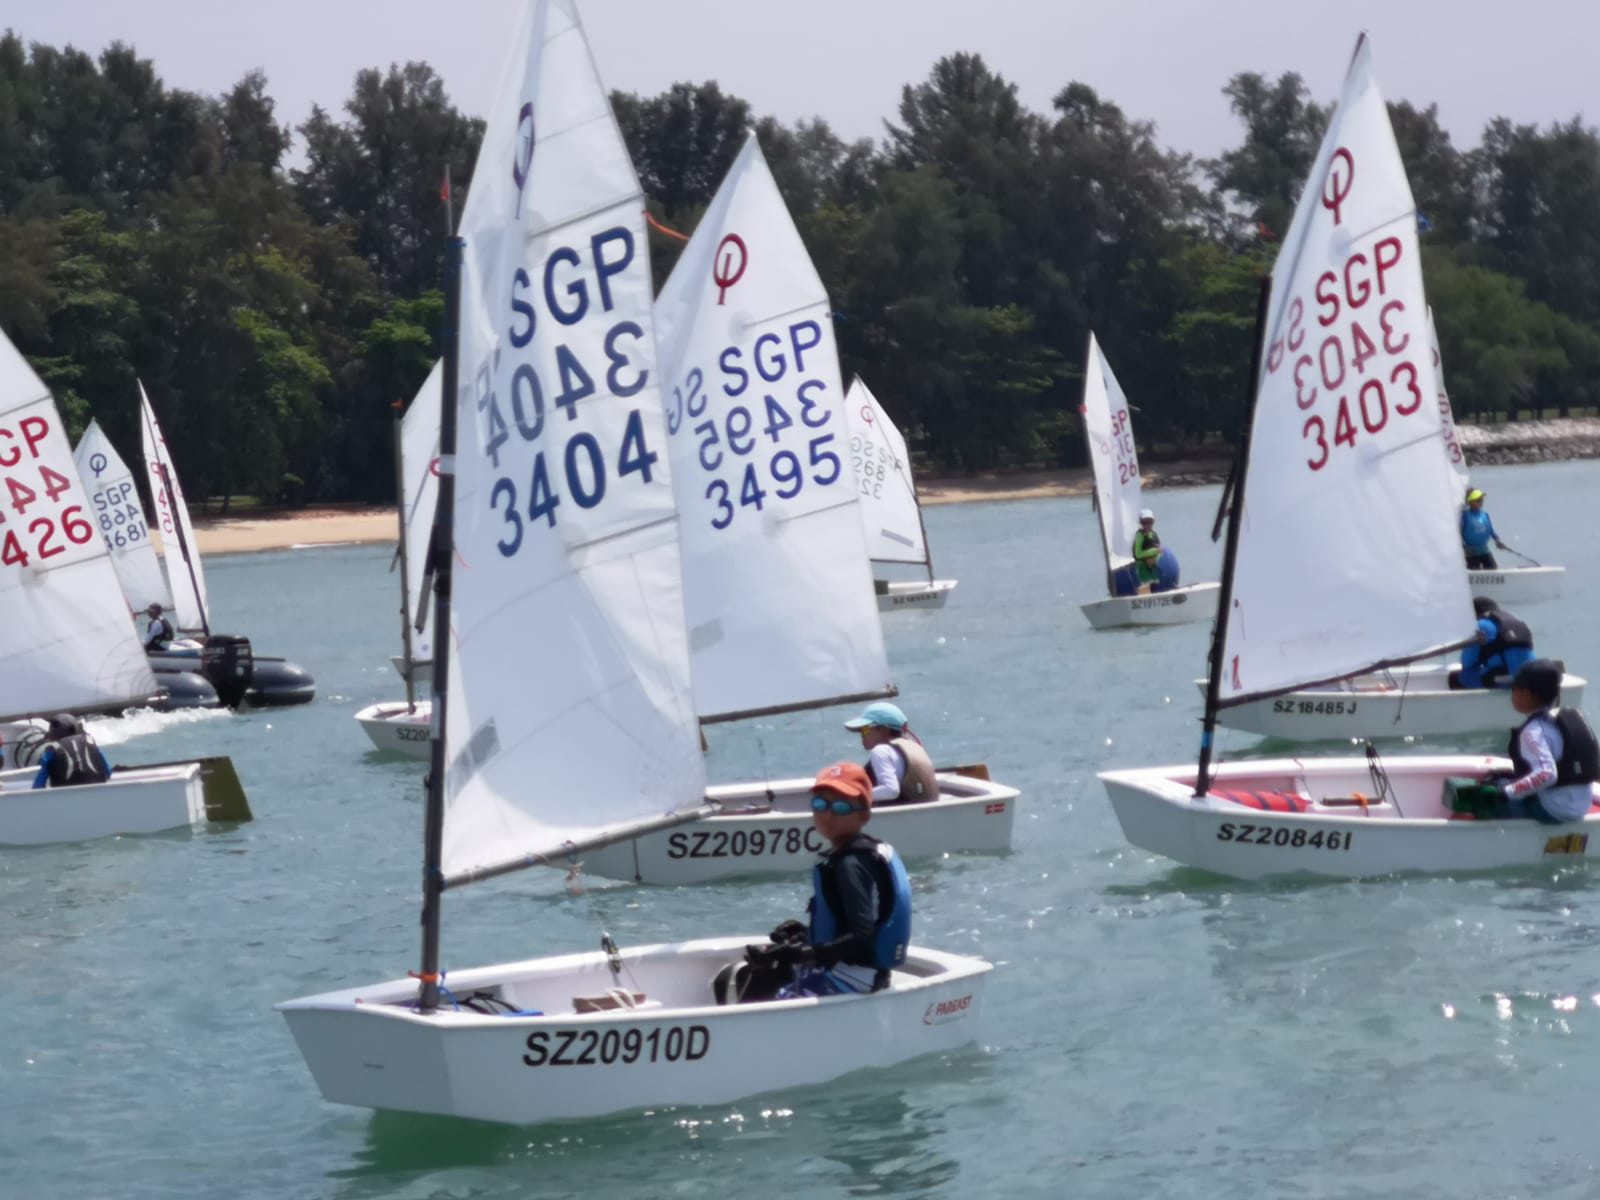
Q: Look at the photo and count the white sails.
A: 10